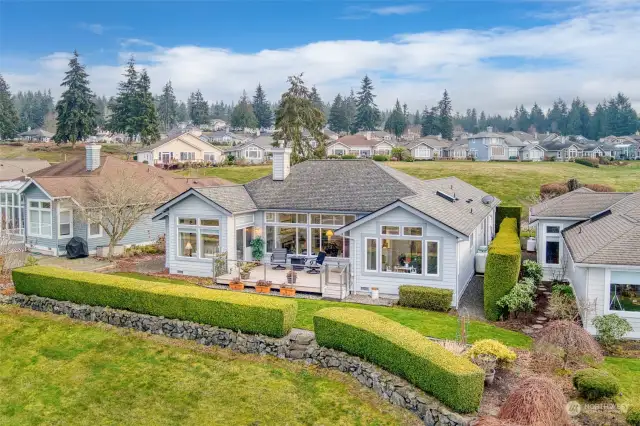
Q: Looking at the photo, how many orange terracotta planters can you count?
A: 3